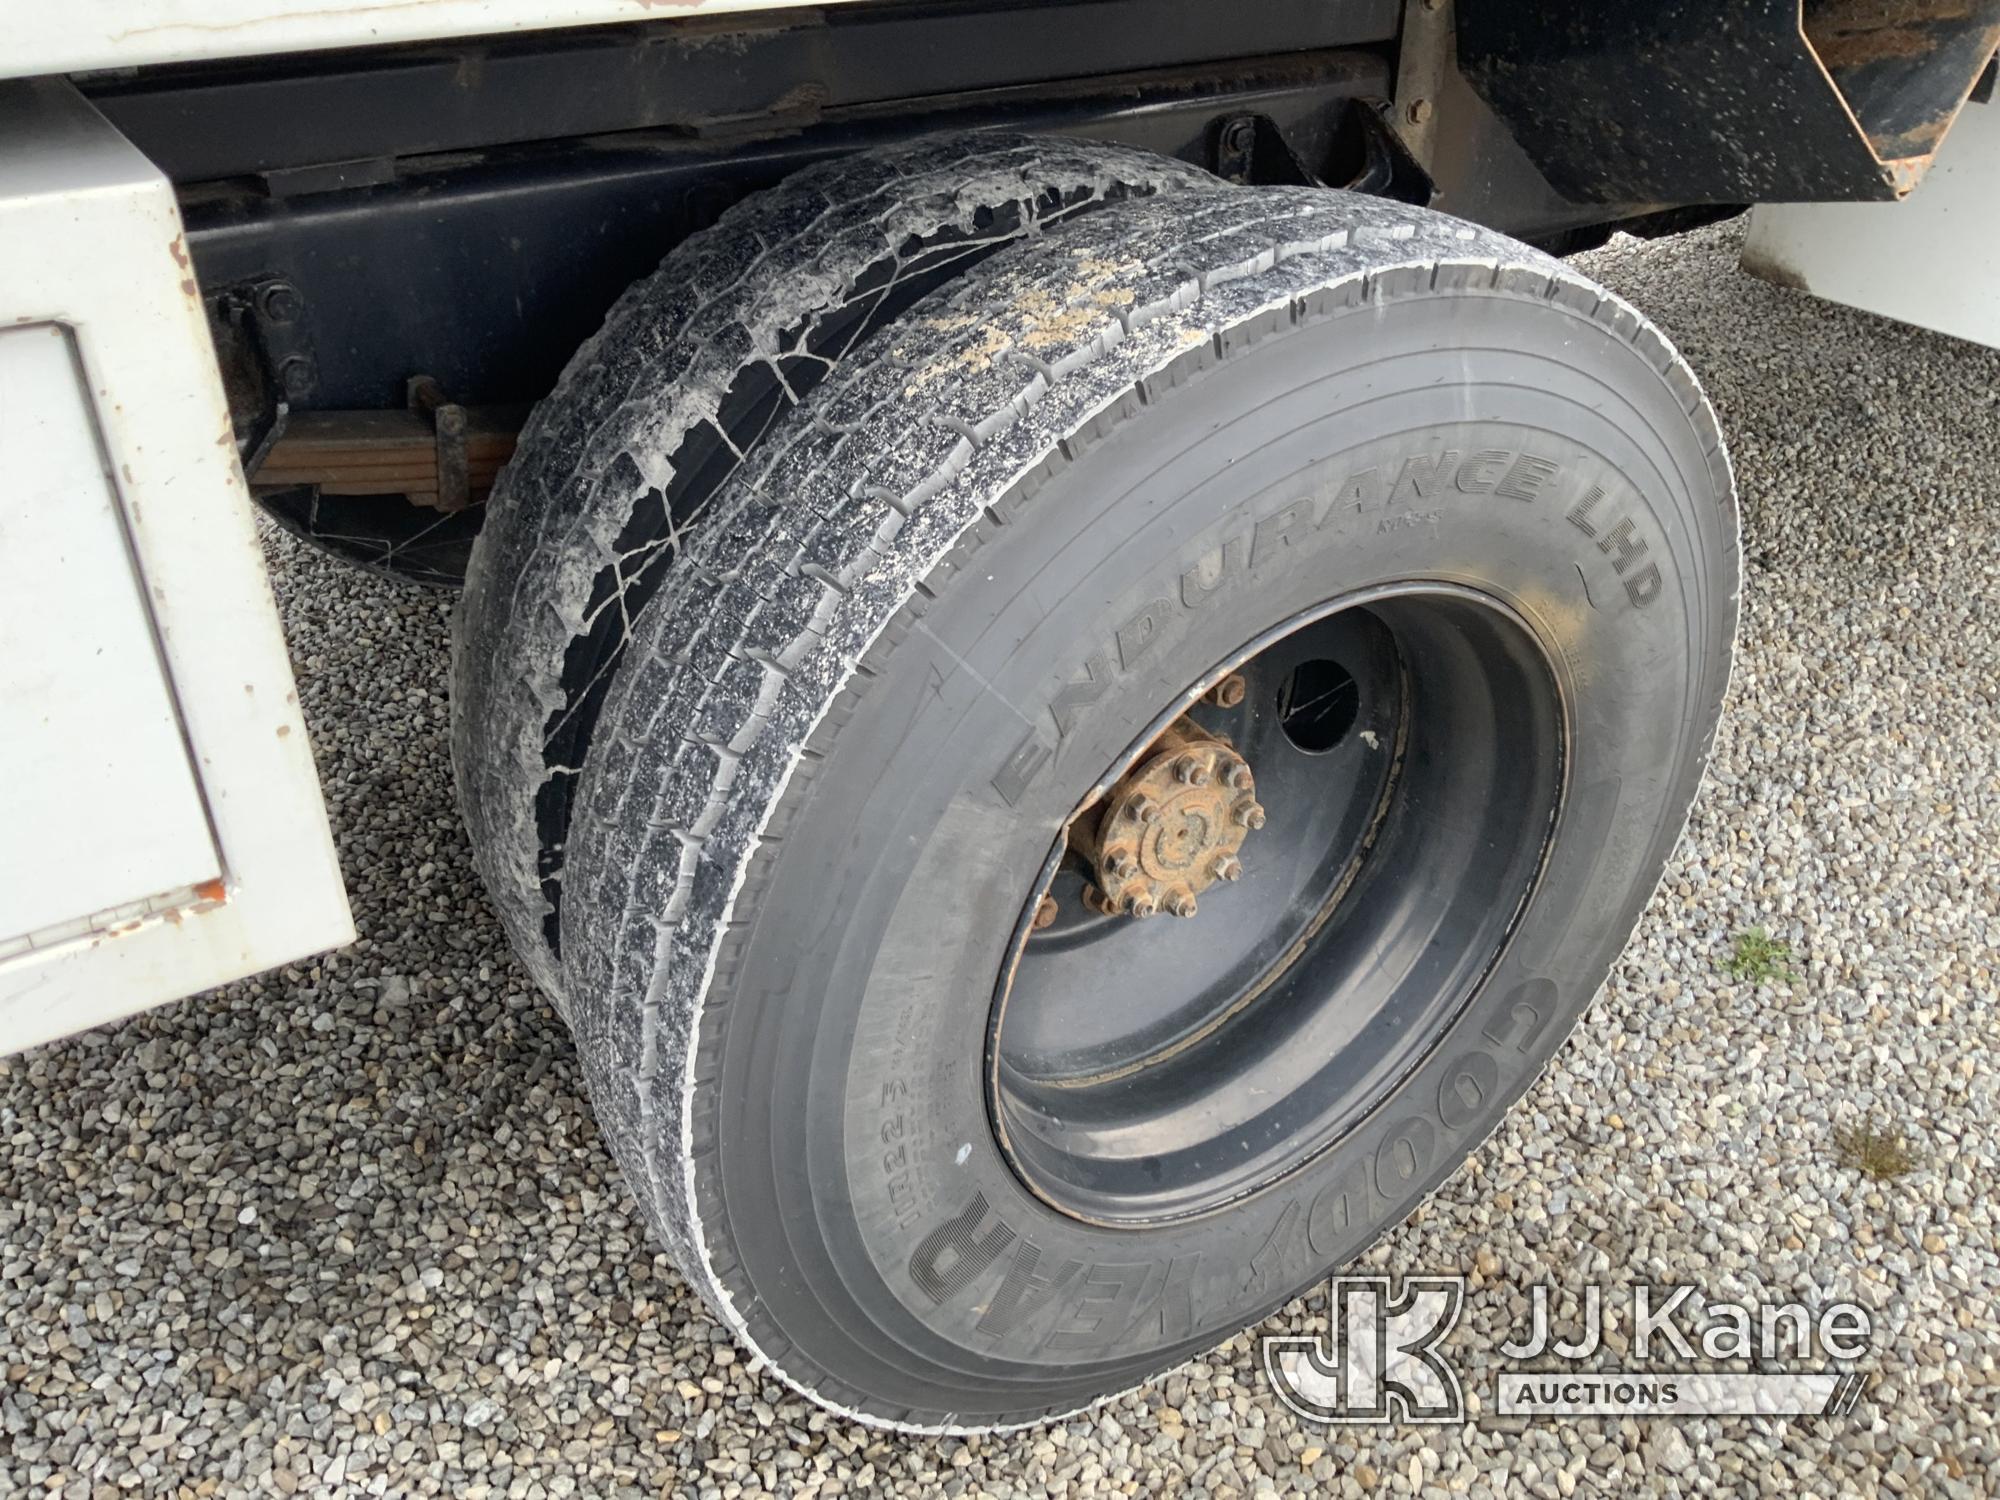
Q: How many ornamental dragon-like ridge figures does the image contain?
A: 0